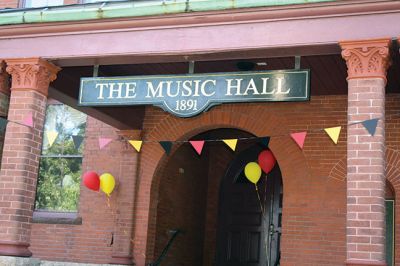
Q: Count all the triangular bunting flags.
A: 13